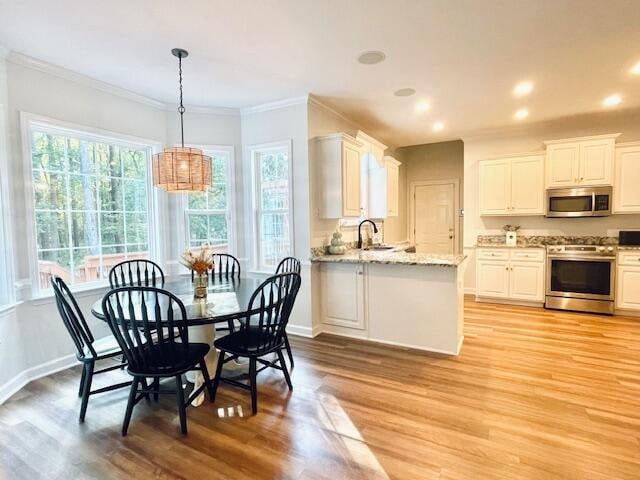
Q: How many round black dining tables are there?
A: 1